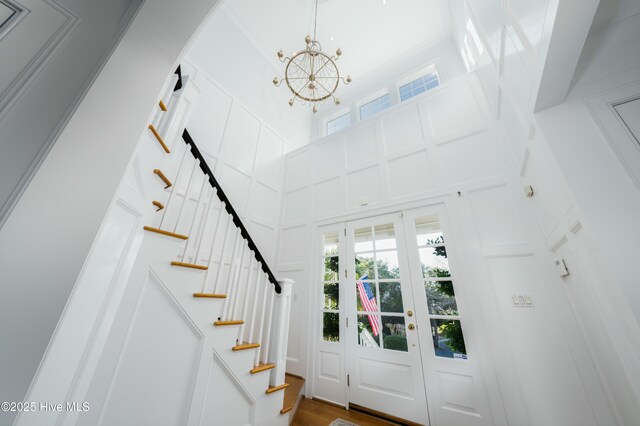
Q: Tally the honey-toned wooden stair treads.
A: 12